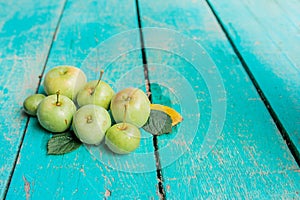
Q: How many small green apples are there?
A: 7